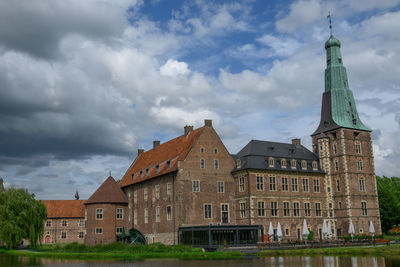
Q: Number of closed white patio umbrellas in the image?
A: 7